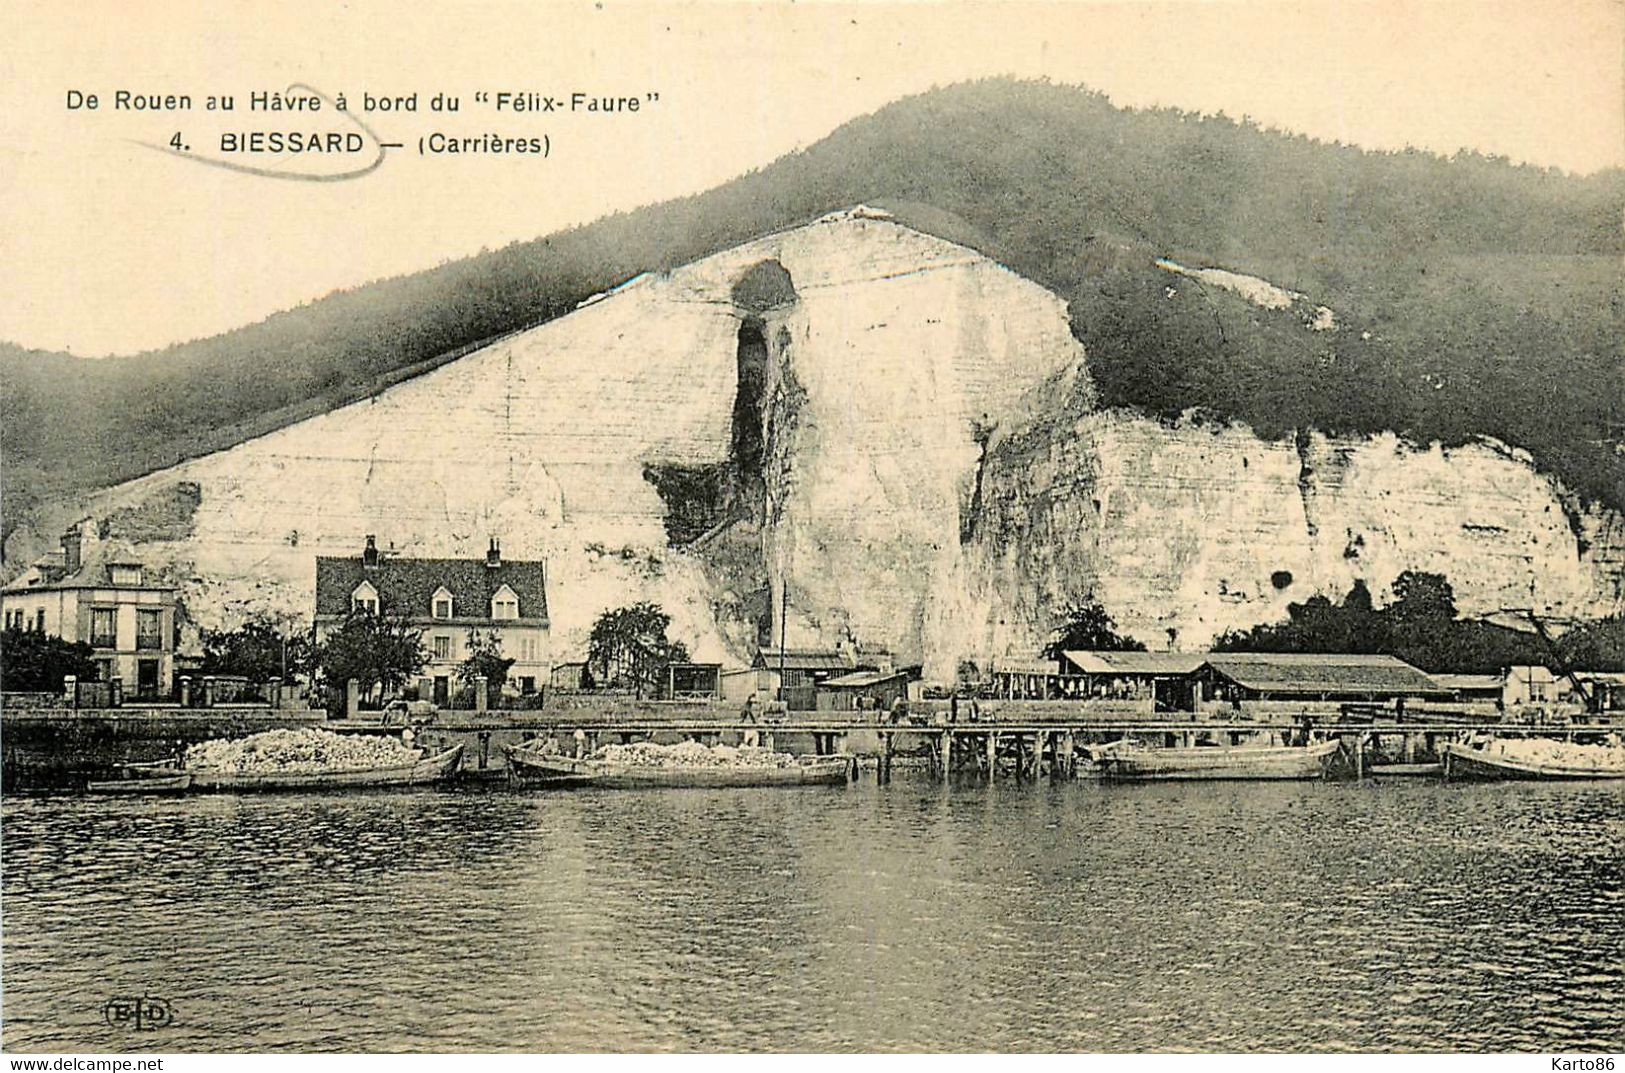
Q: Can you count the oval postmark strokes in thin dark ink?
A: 1